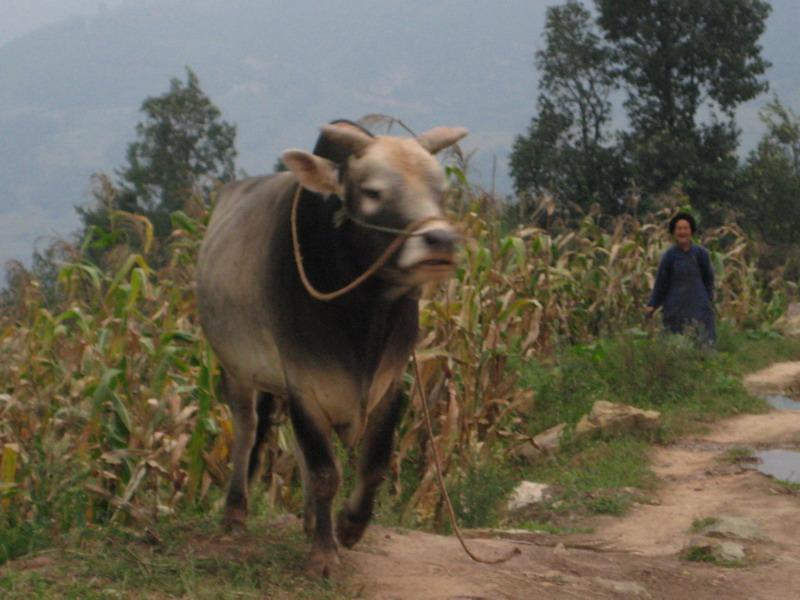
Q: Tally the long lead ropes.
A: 1